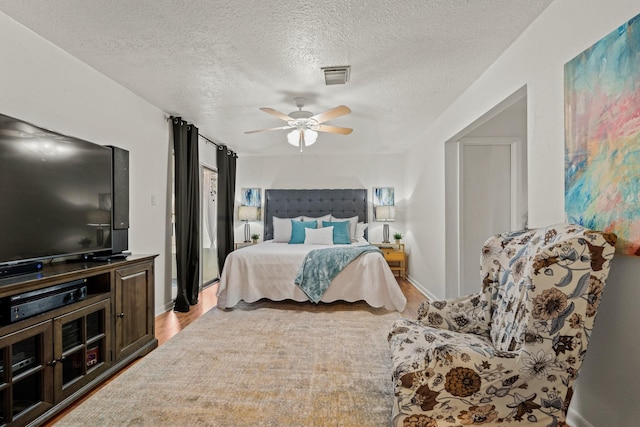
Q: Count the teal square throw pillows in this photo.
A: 2